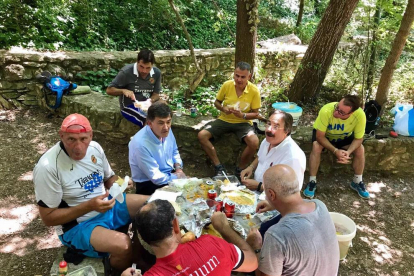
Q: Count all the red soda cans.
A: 3